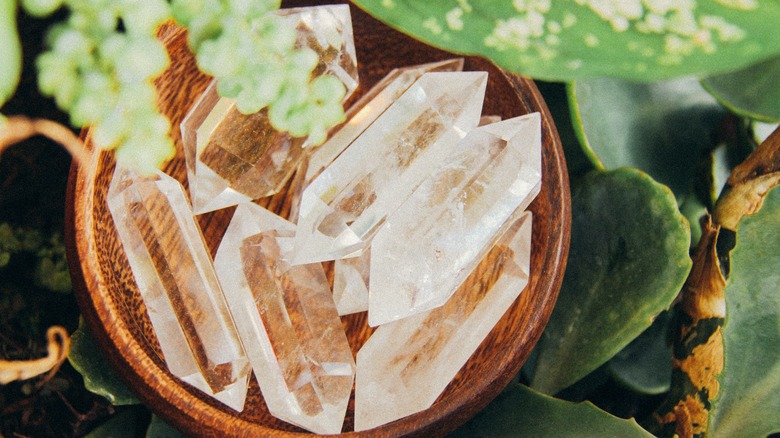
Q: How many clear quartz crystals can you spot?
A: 8